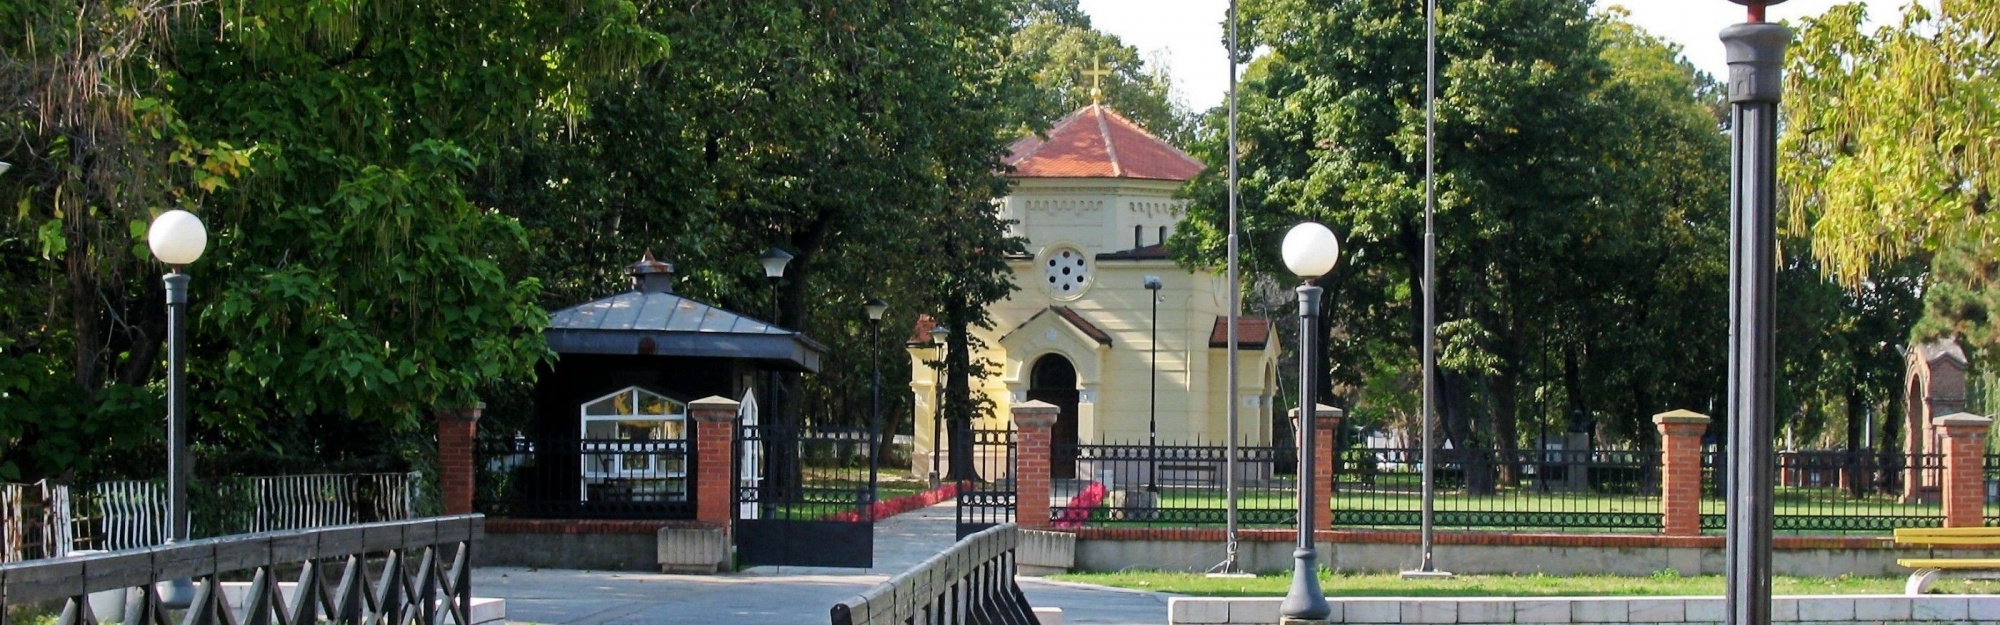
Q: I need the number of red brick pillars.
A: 6